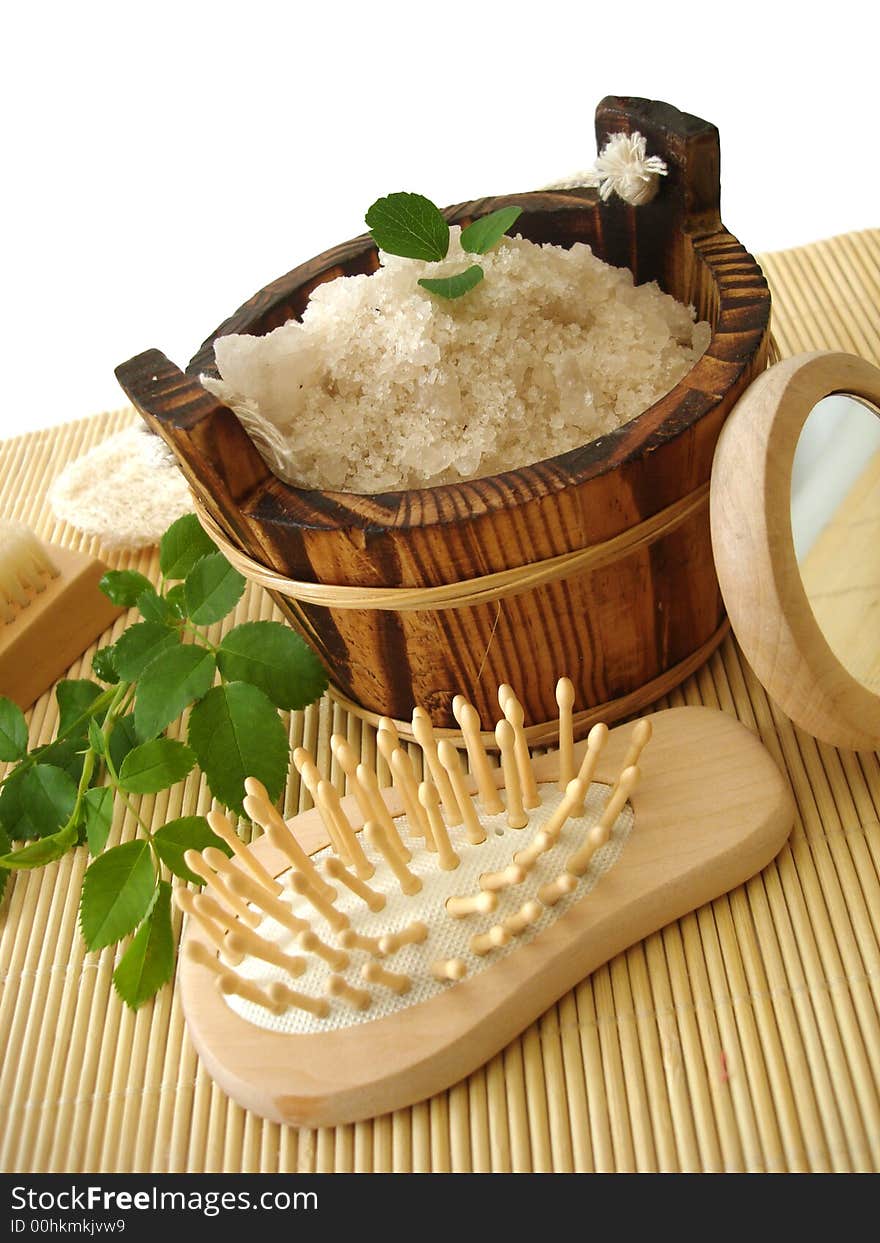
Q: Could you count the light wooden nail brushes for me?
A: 1